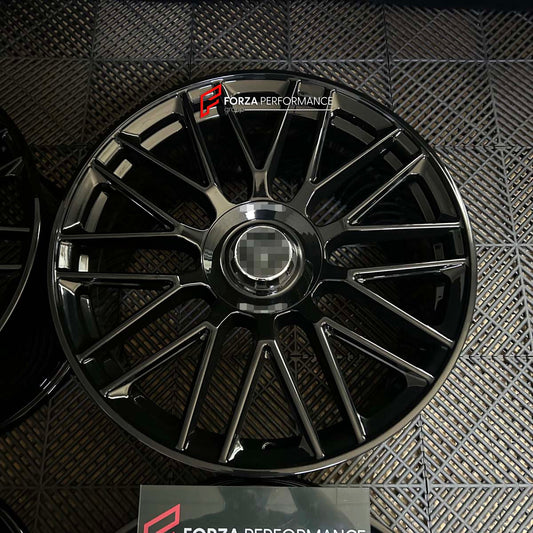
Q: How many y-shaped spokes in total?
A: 10